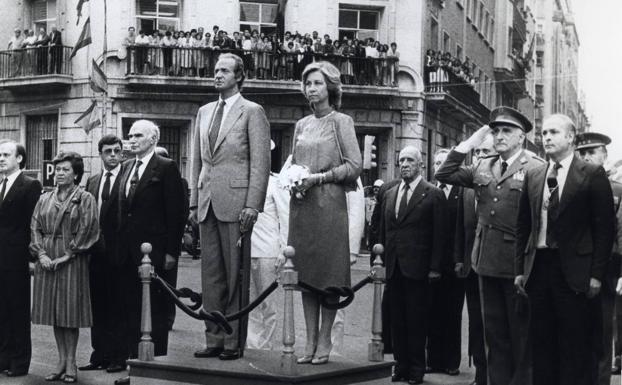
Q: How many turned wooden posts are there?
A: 3